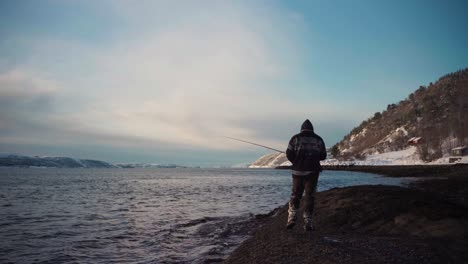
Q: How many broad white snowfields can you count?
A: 1